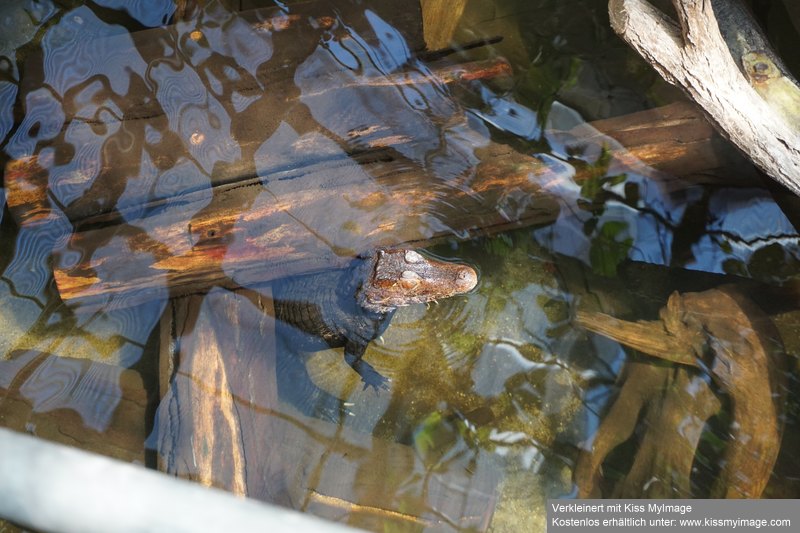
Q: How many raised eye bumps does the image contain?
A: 2